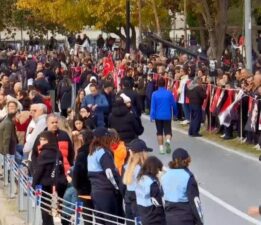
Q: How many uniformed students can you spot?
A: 4